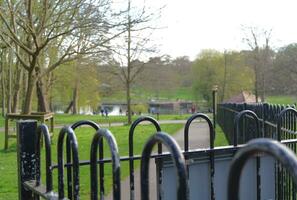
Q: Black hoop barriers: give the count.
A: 10